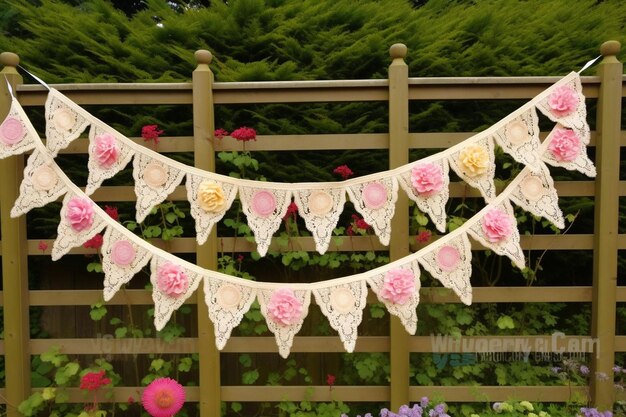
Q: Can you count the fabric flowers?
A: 11